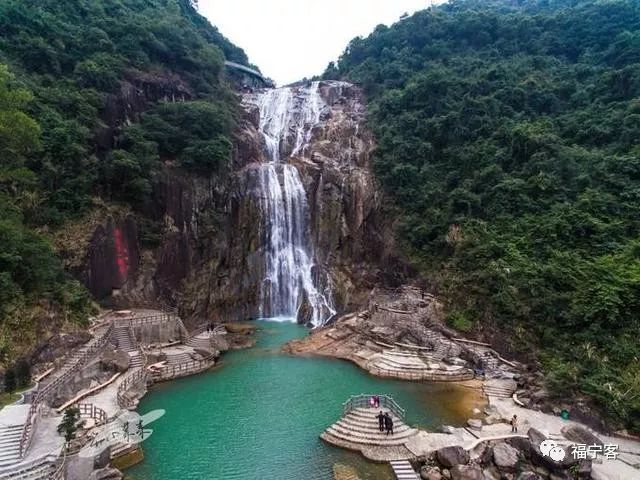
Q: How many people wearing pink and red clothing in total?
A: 2